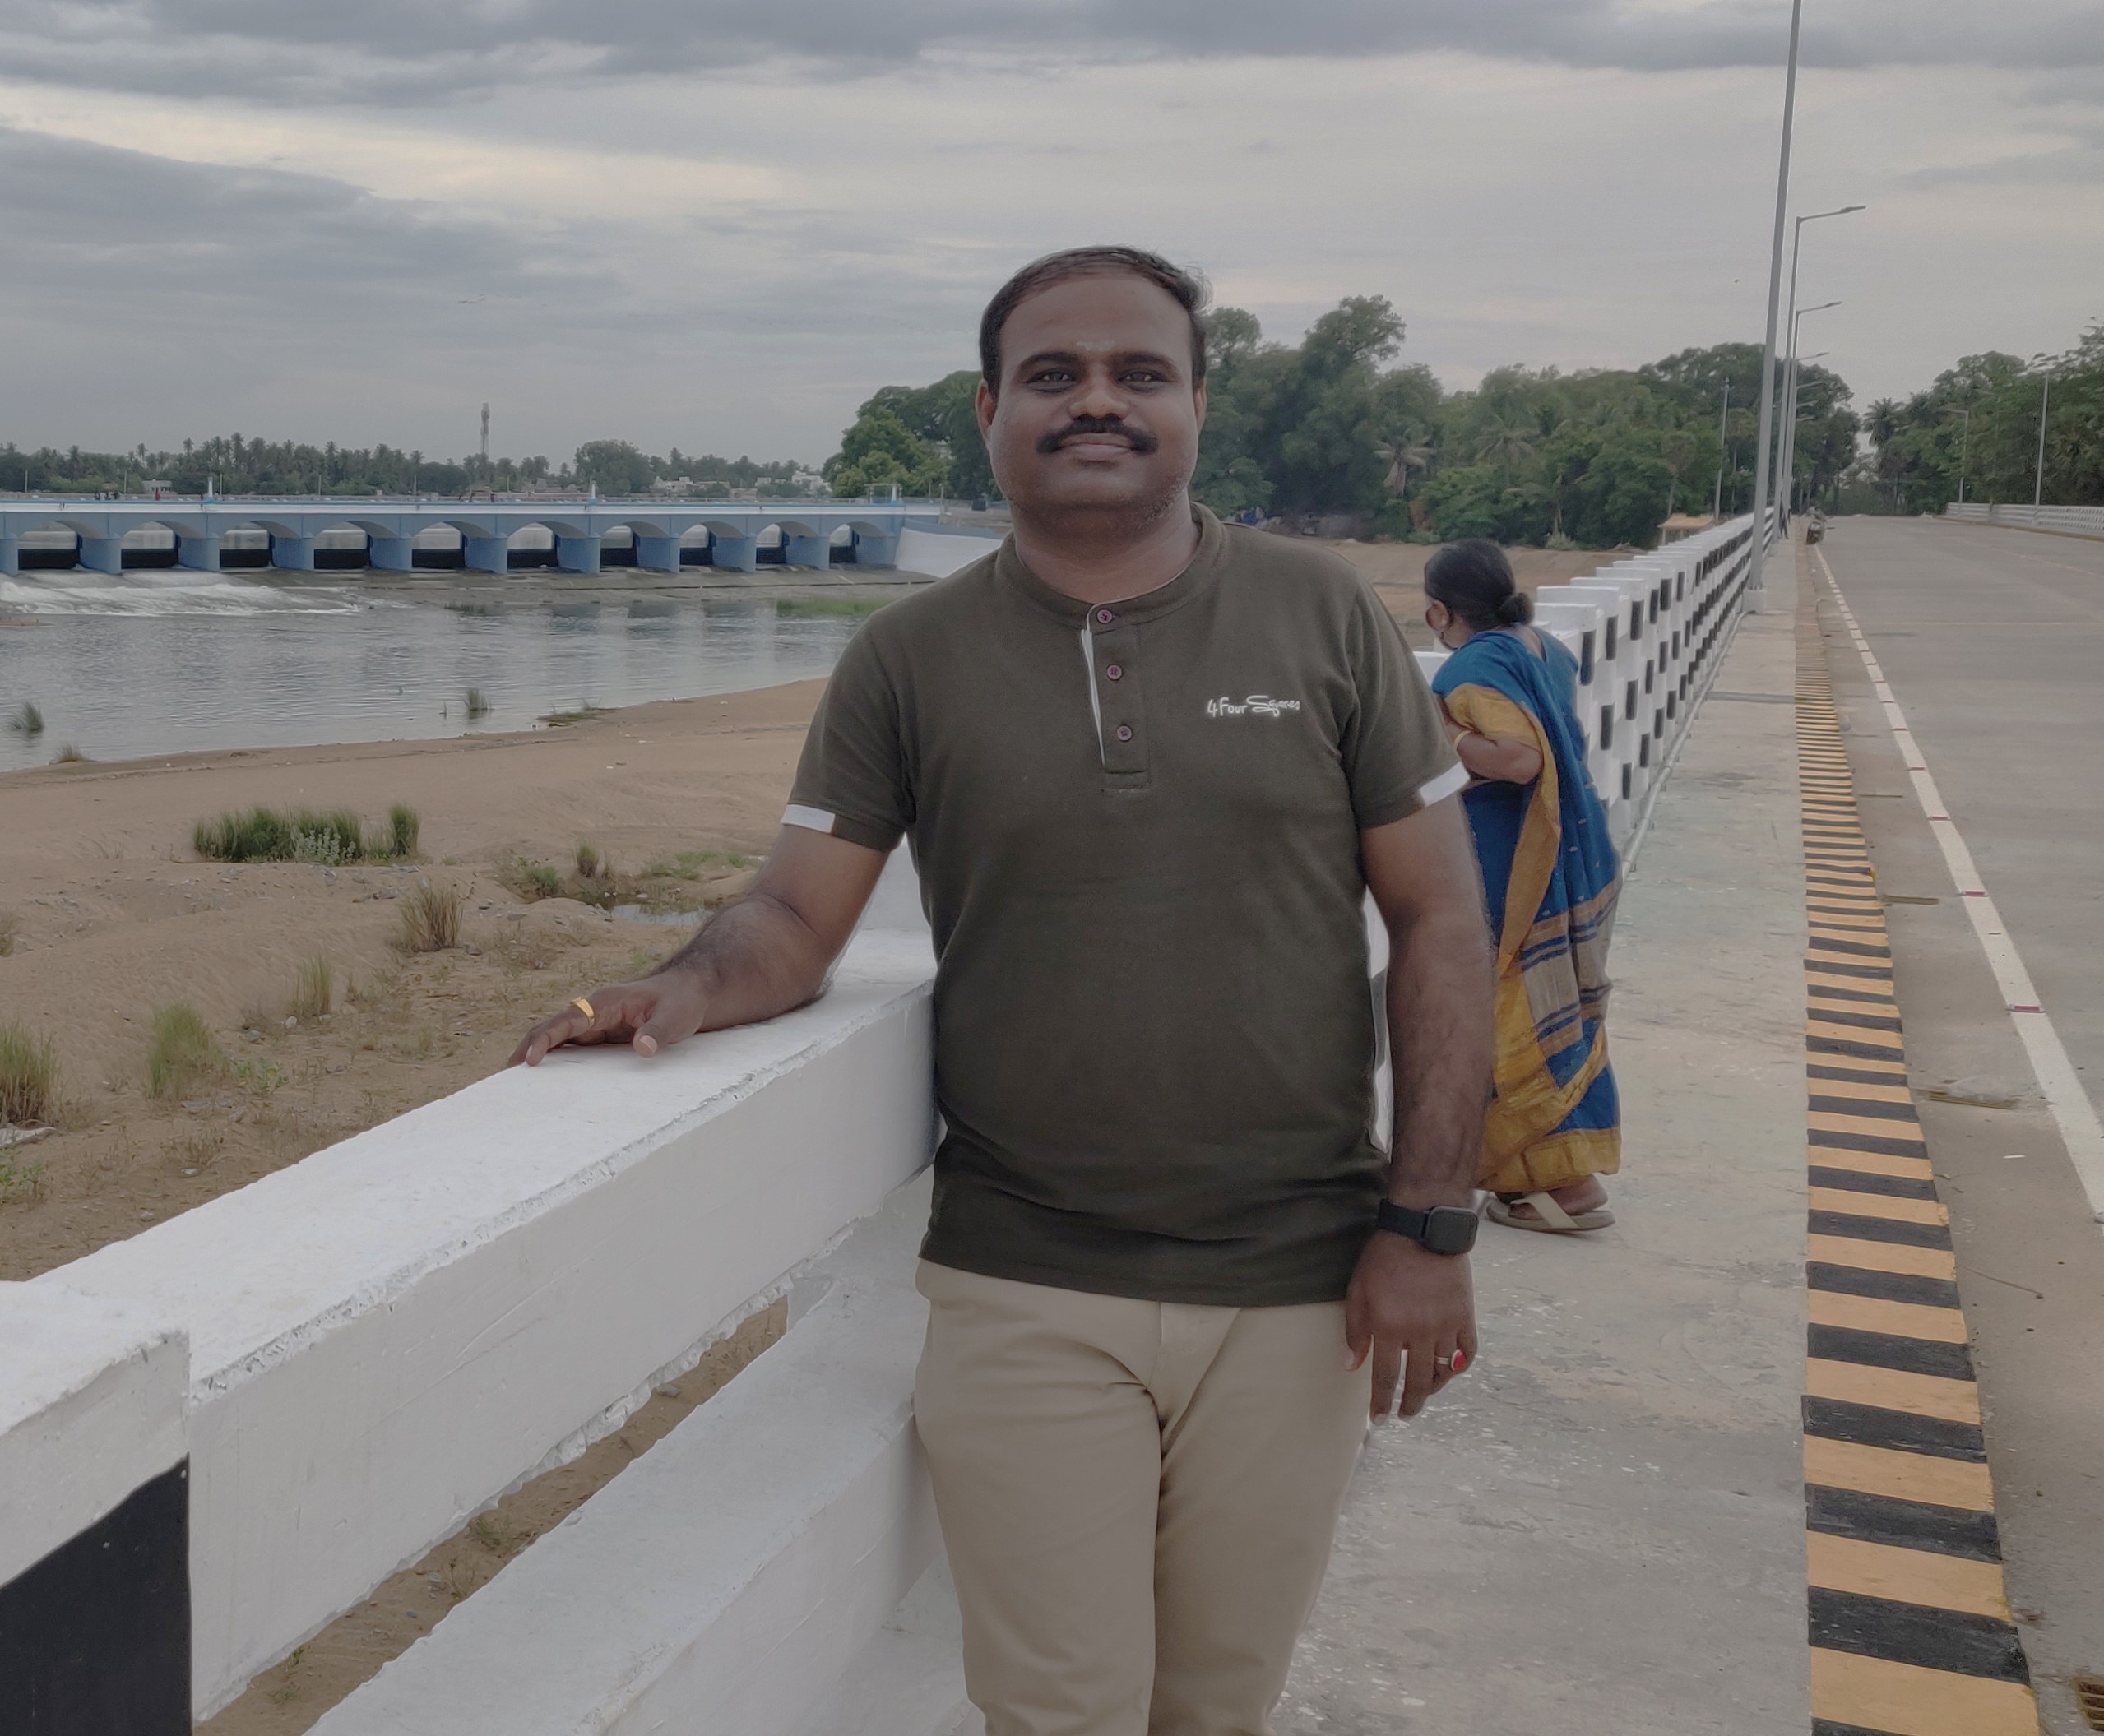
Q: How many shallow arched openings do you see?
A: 10